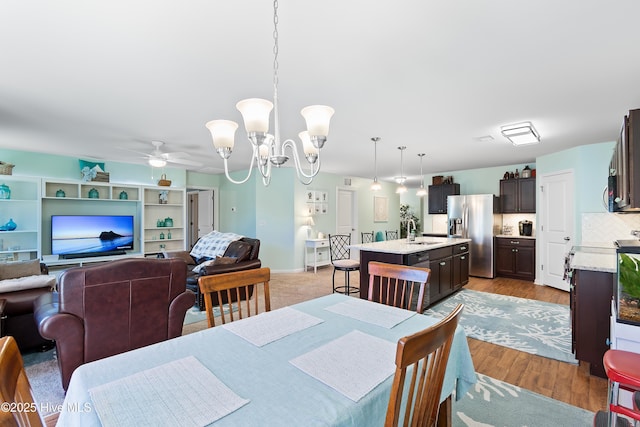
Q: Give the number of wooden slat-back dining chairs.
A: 4